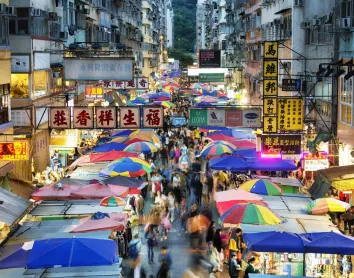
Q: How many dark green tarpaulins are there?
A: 1